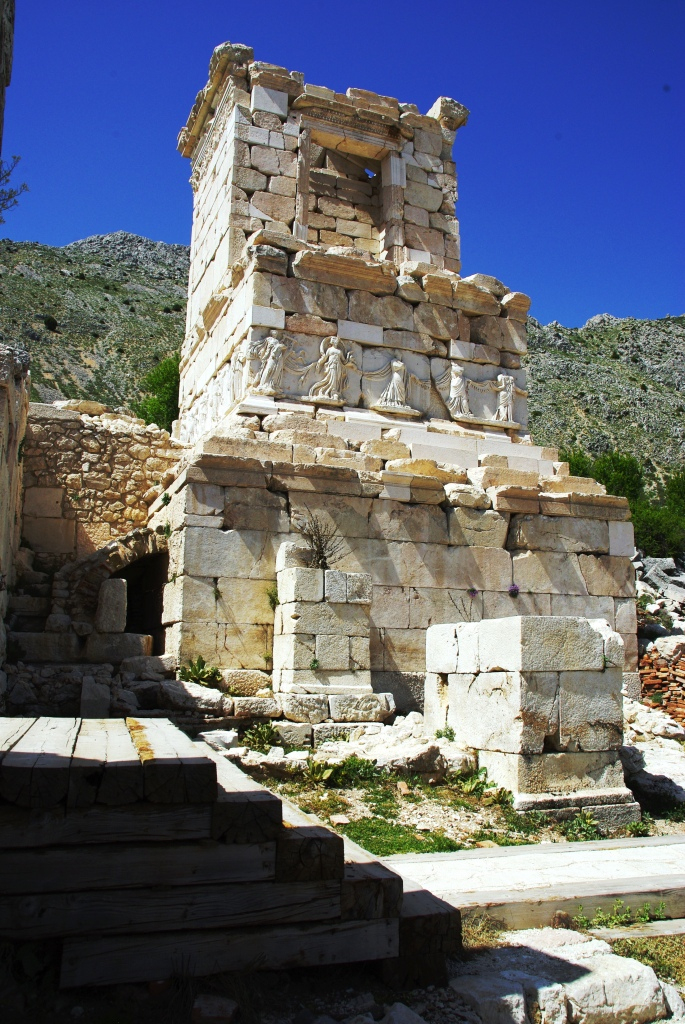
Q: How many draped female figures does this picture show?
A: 5